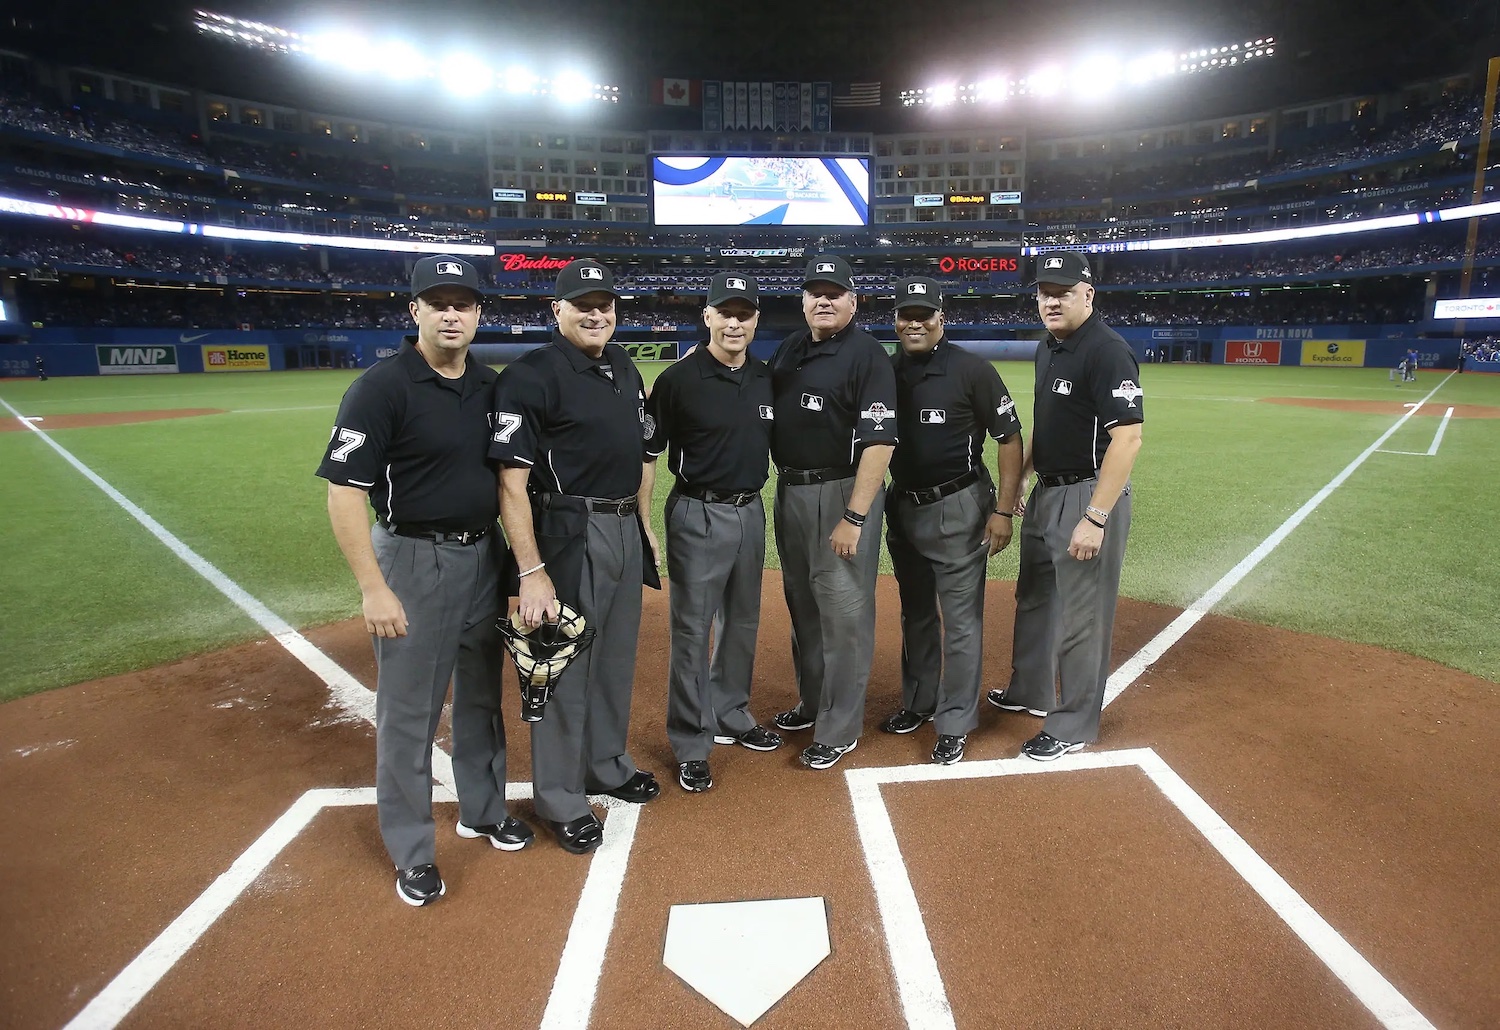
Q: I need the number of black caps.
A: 6